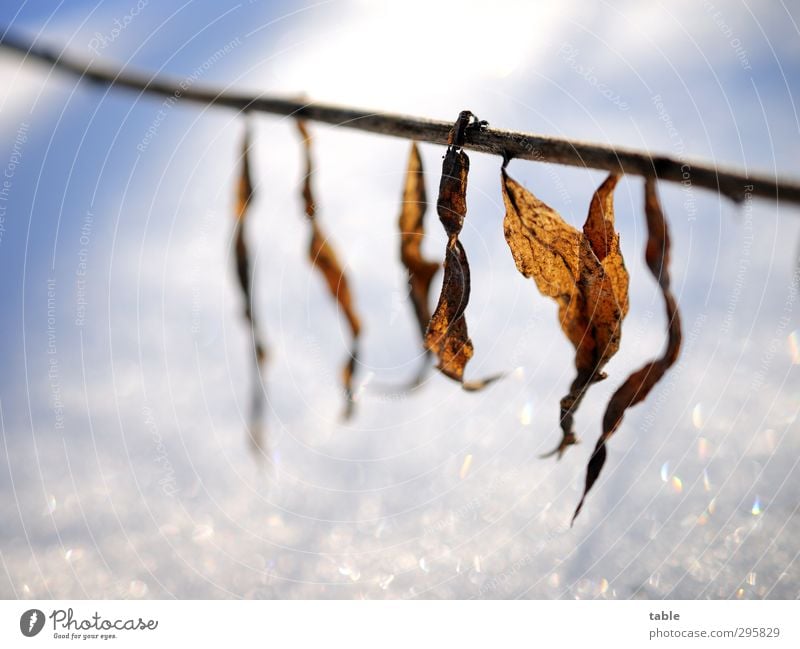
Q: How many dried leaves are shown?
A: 6